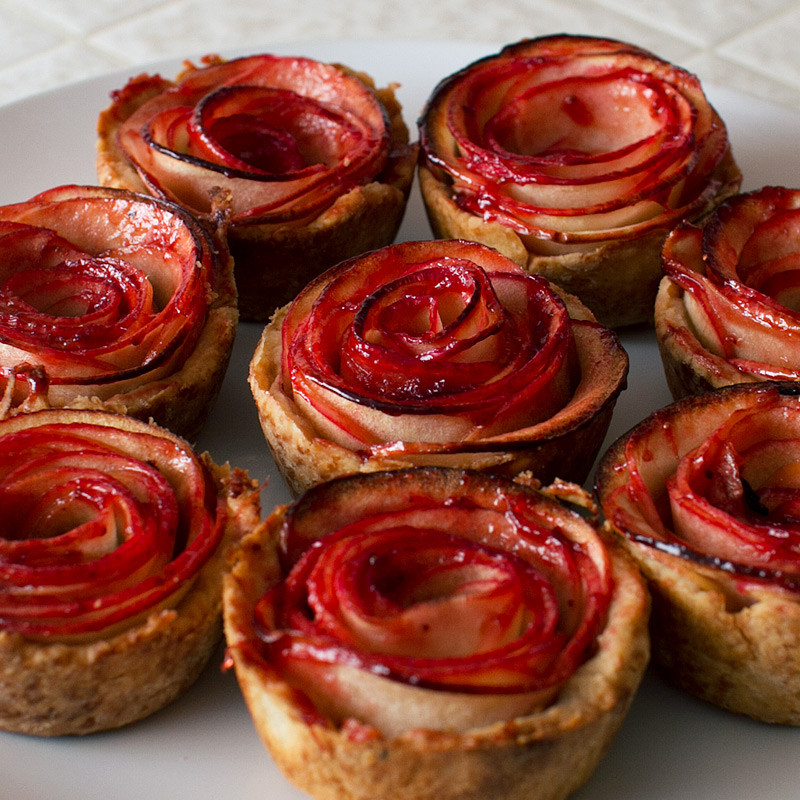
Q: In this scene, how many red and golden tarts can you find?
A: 8